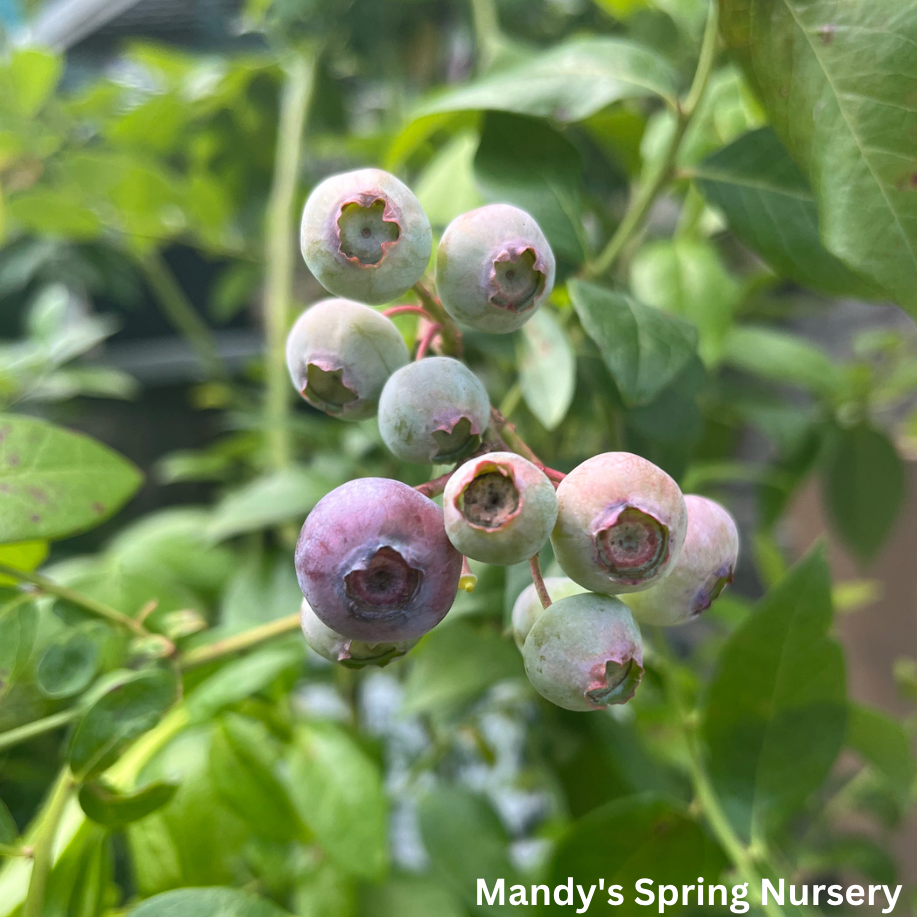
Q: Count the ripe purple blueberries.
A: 1